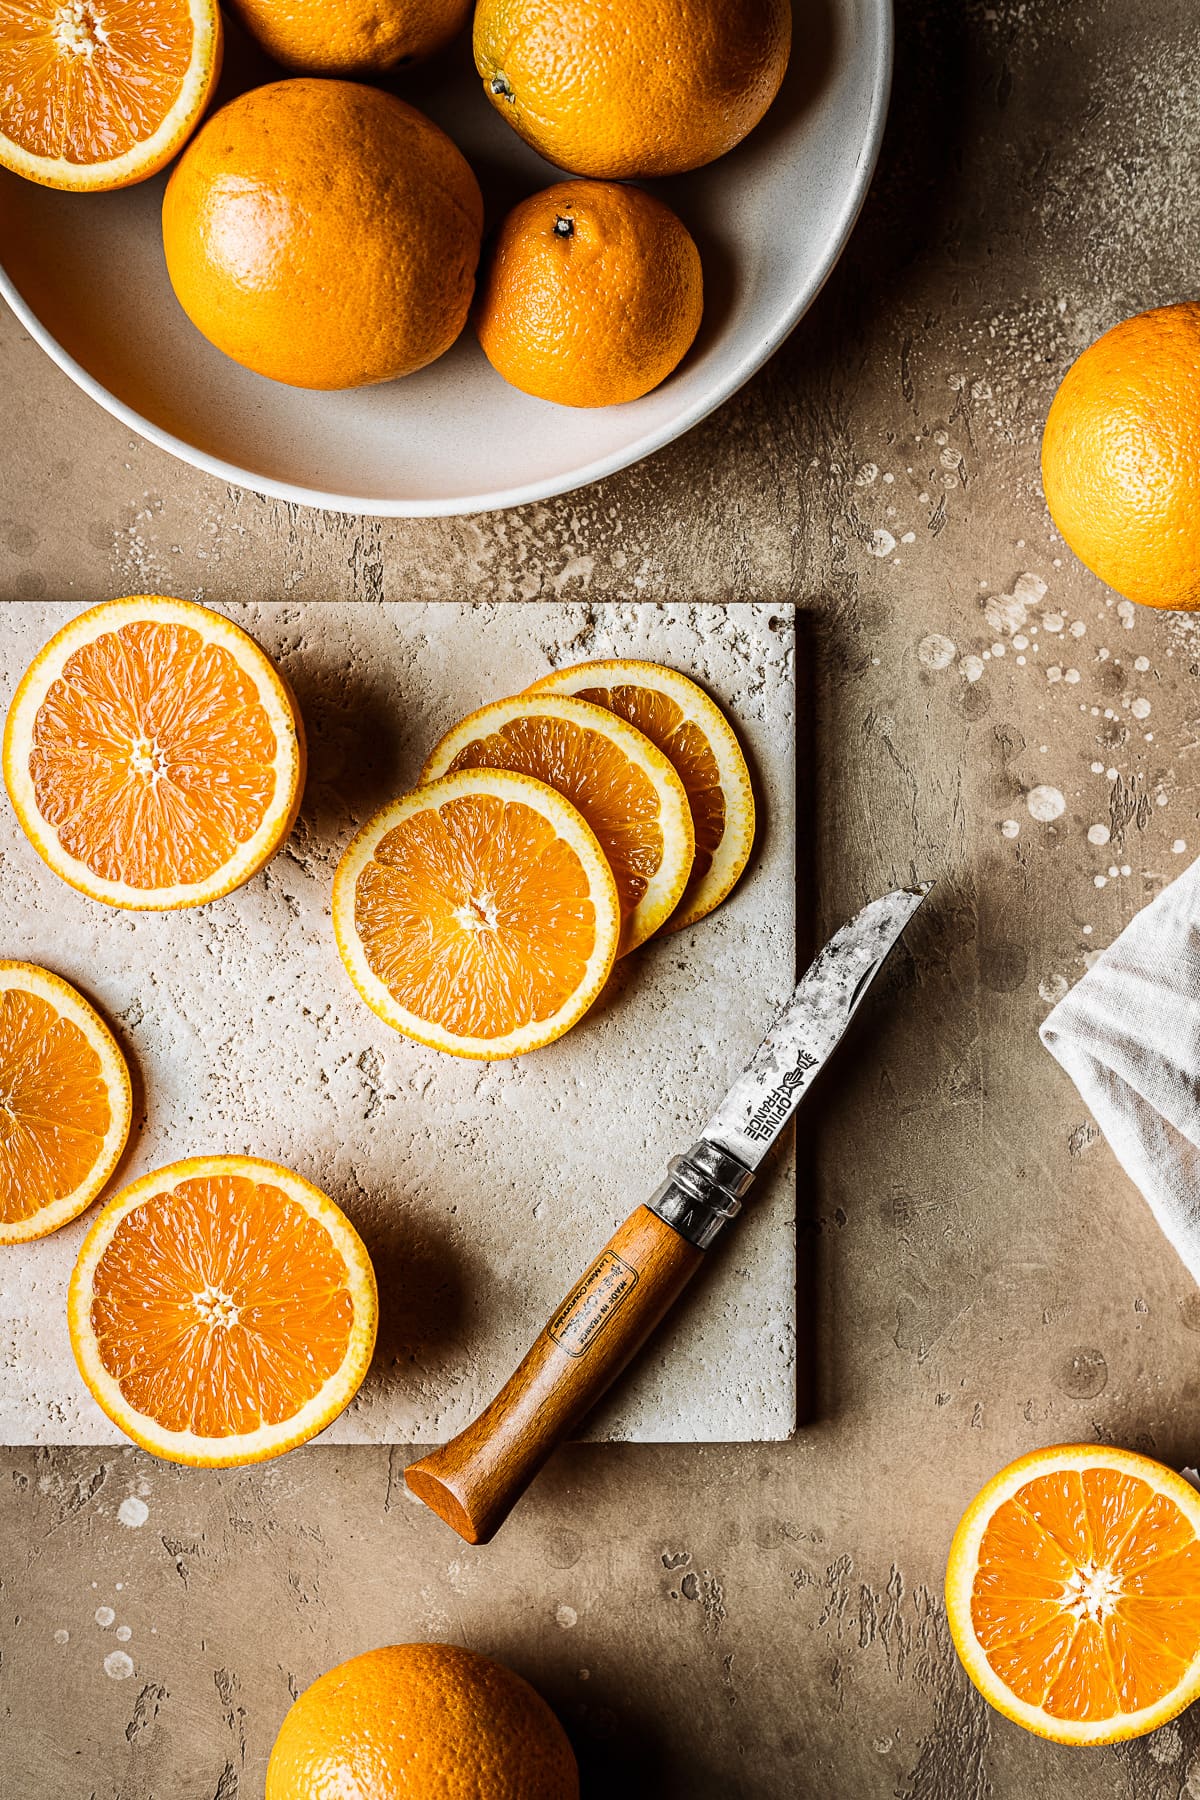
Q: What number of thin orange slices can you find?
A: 4